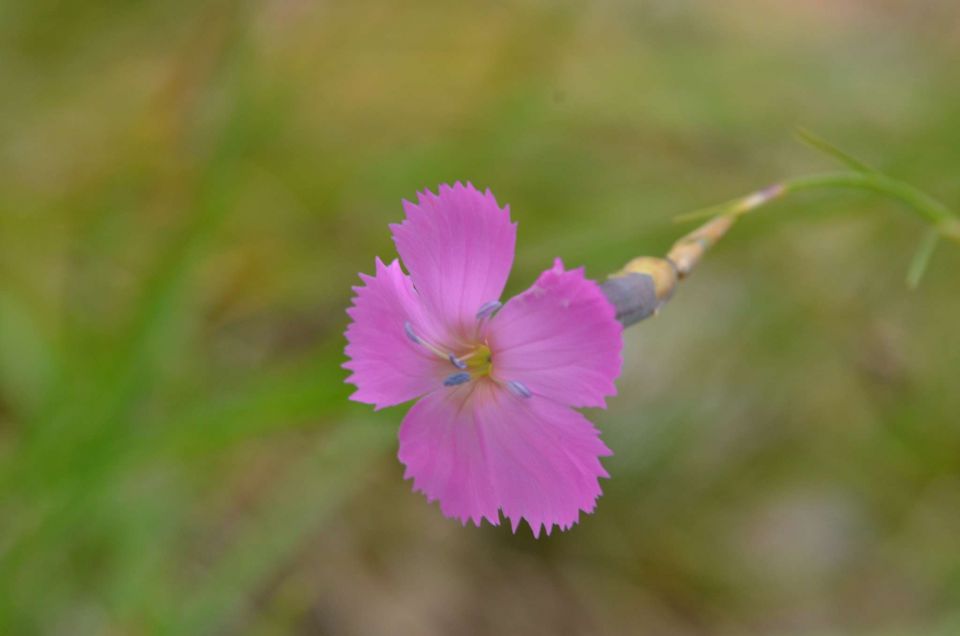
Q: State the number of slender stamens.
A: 5